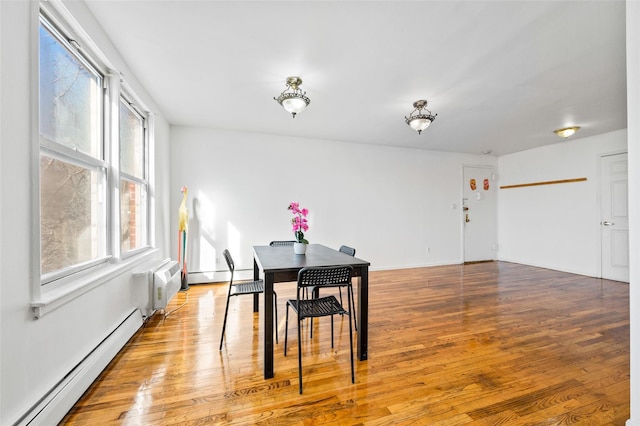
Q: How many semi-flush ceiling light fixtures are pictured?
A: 2